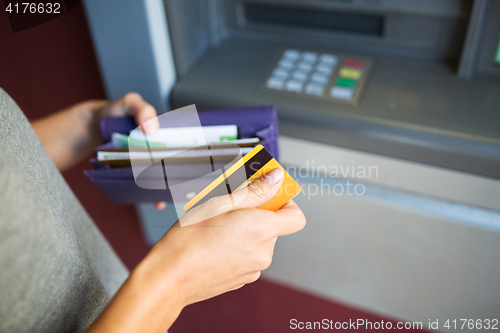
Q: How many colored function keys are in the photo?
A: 3